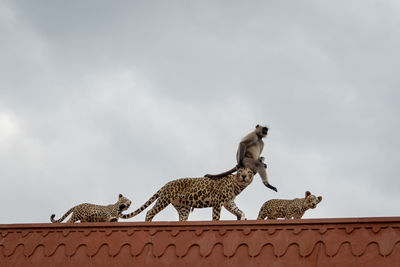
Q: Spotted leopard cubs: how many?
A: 2